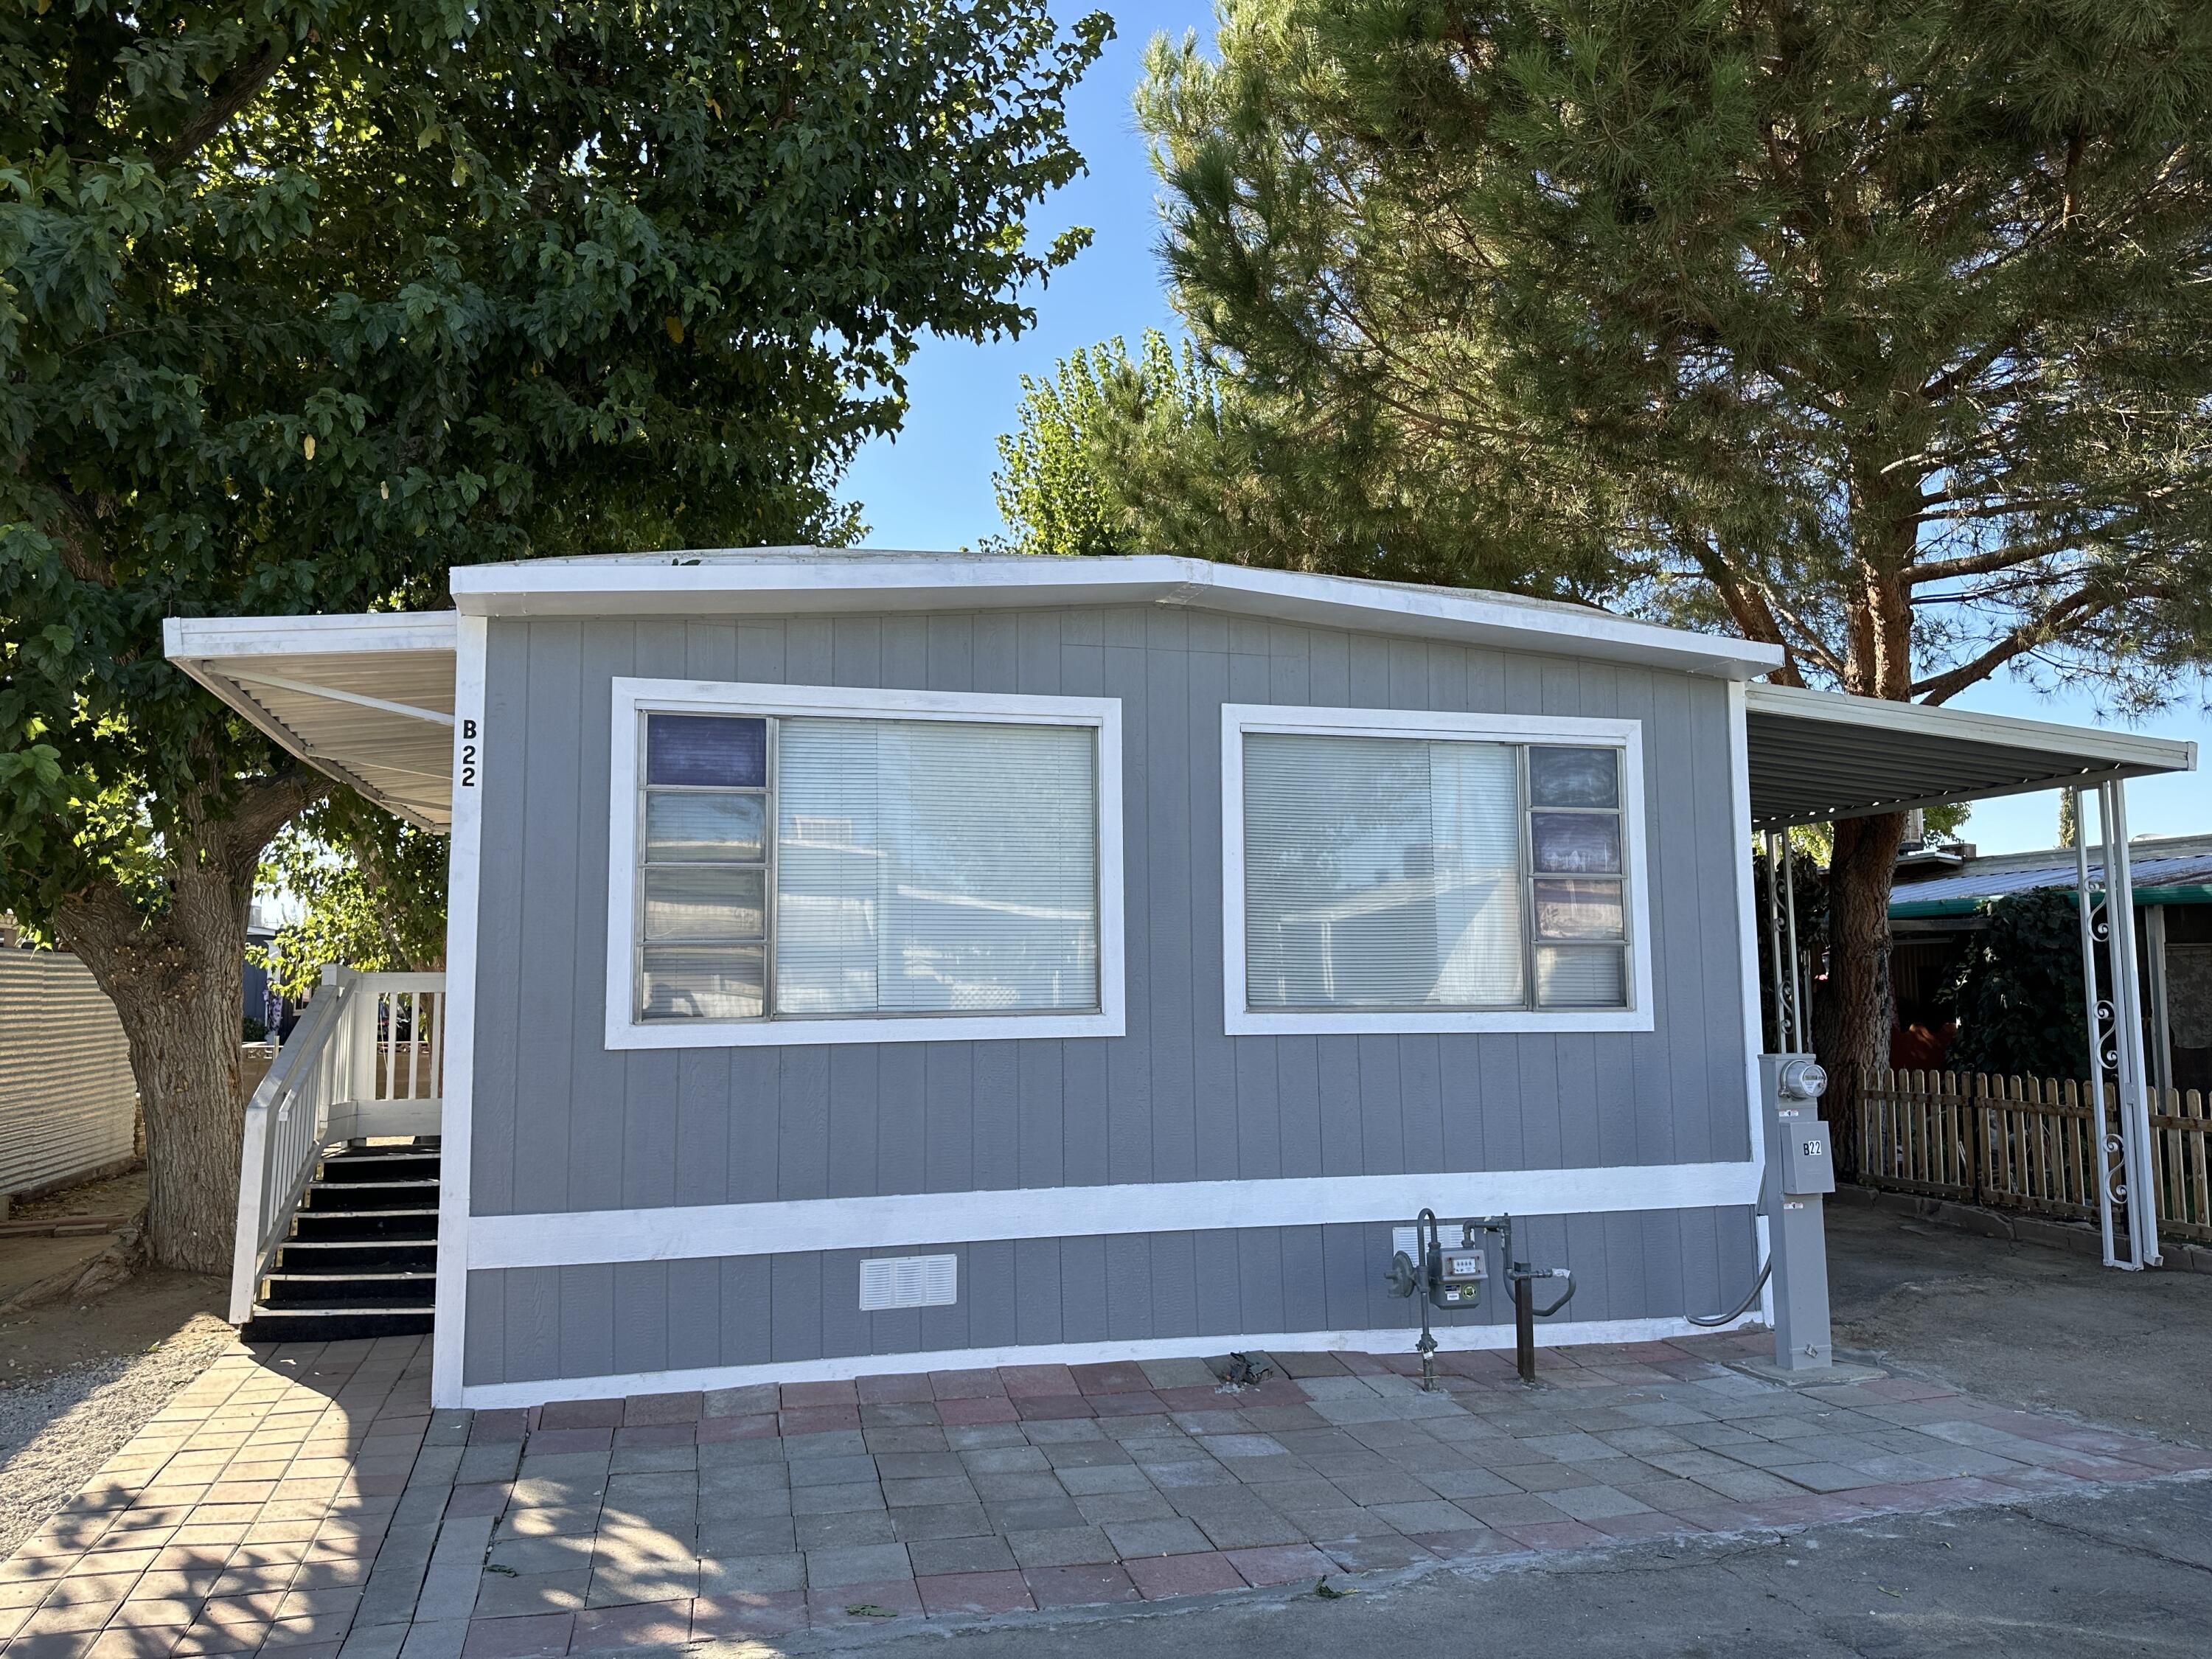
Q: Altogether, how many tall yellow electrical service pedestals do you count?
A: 0